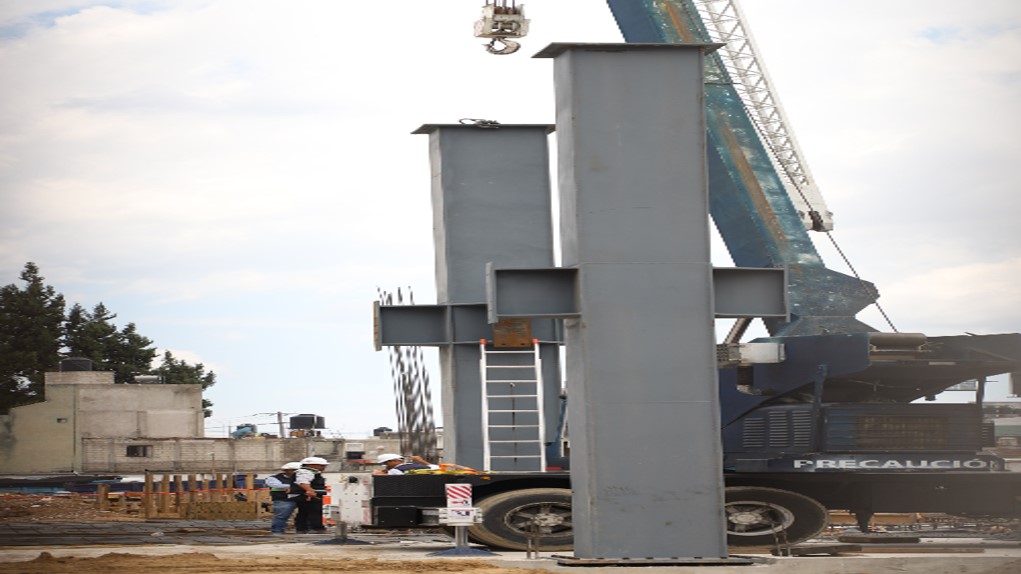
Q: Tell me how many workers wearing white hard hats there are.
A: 3